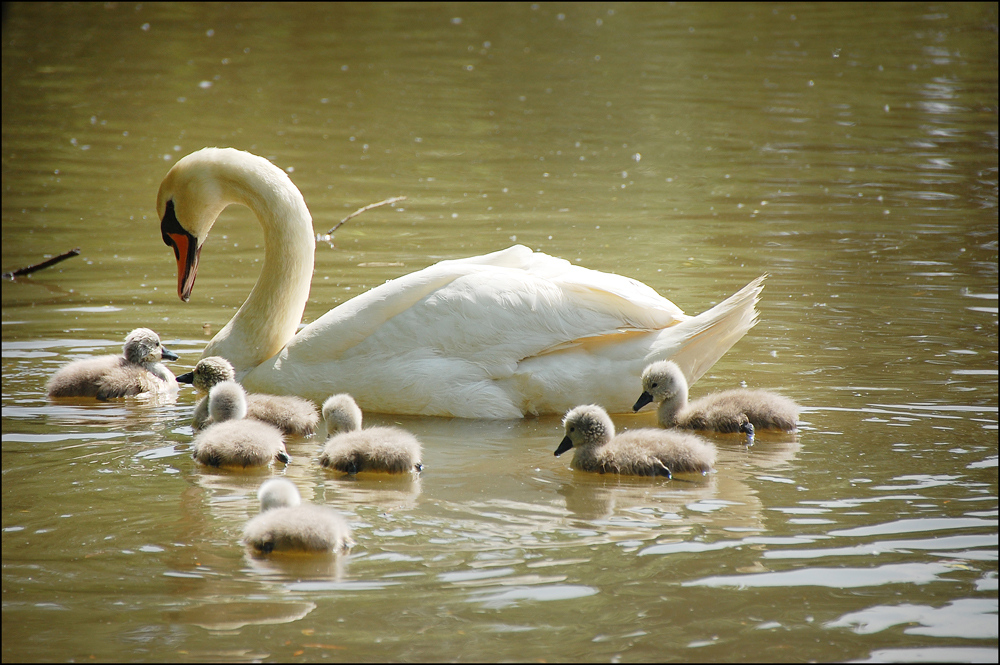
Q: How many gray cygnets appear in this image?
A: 7